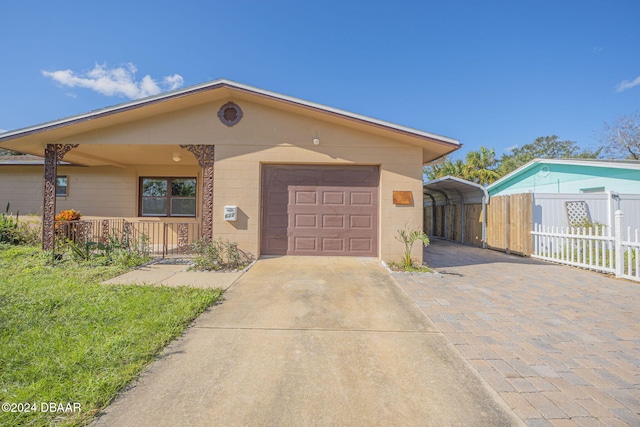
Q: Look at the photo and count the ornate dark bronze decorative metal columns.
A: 2